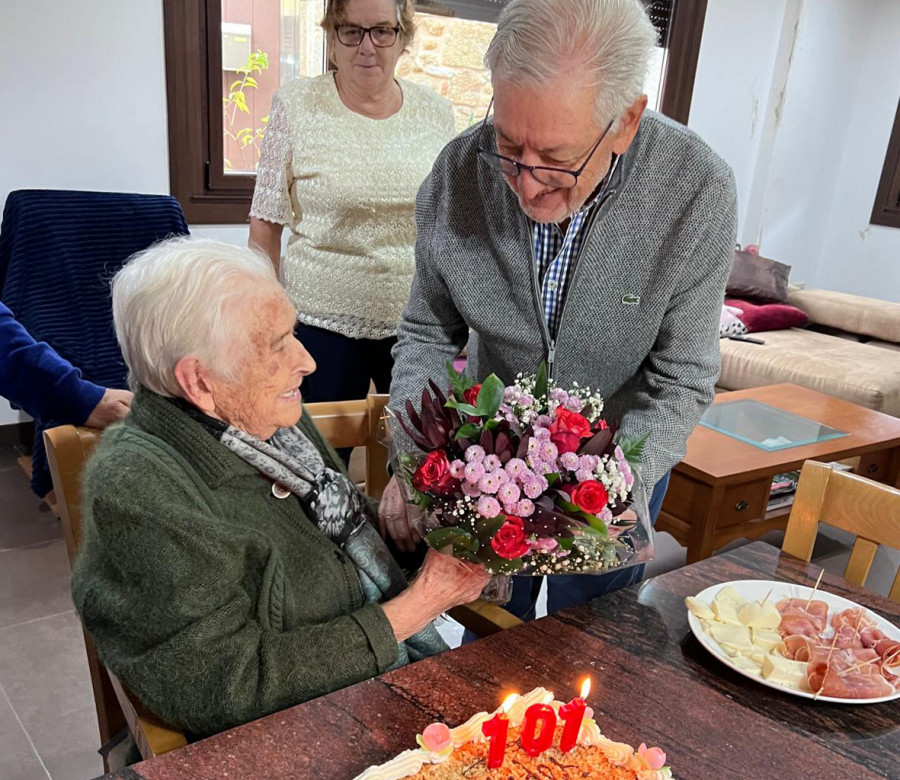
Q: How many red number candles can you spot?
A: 3